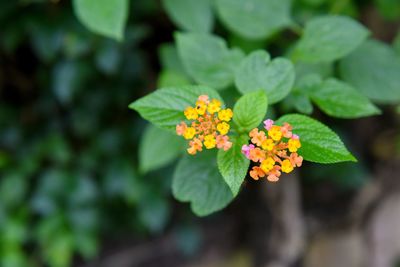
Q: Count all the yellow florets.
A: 12